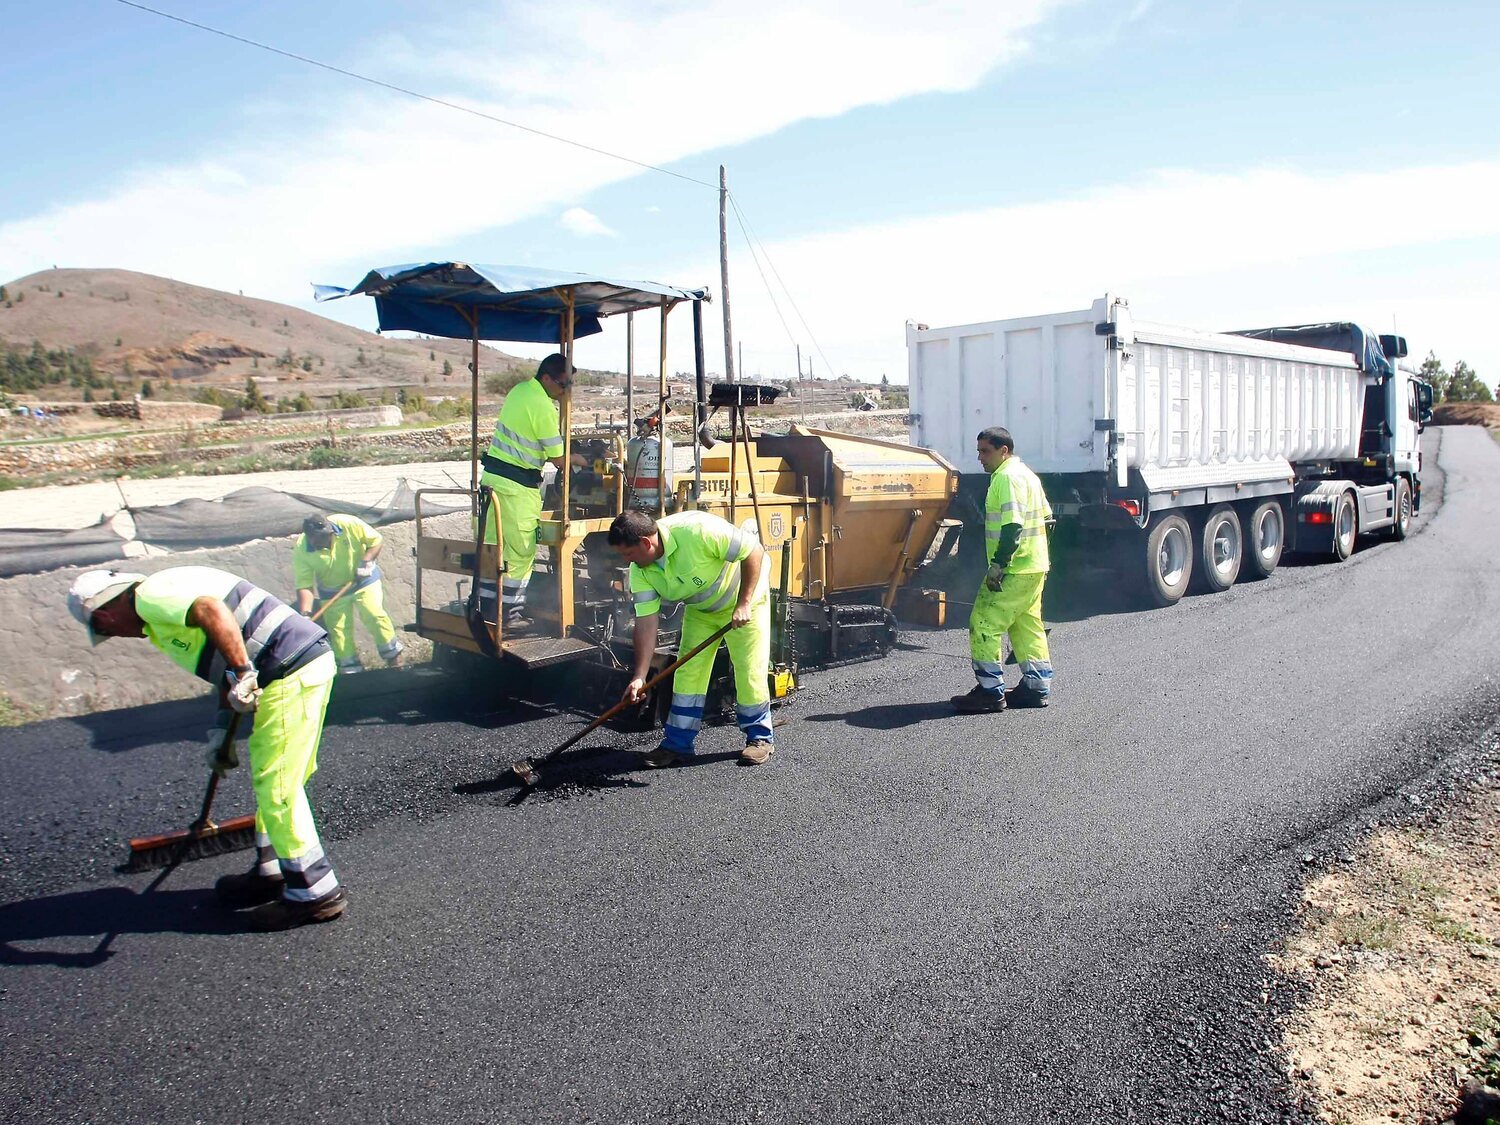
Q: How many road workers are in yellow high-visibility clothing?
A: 5